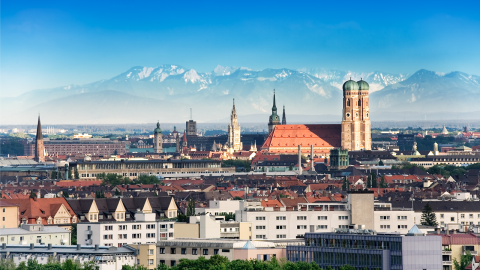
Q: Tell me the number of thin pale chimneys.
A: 2